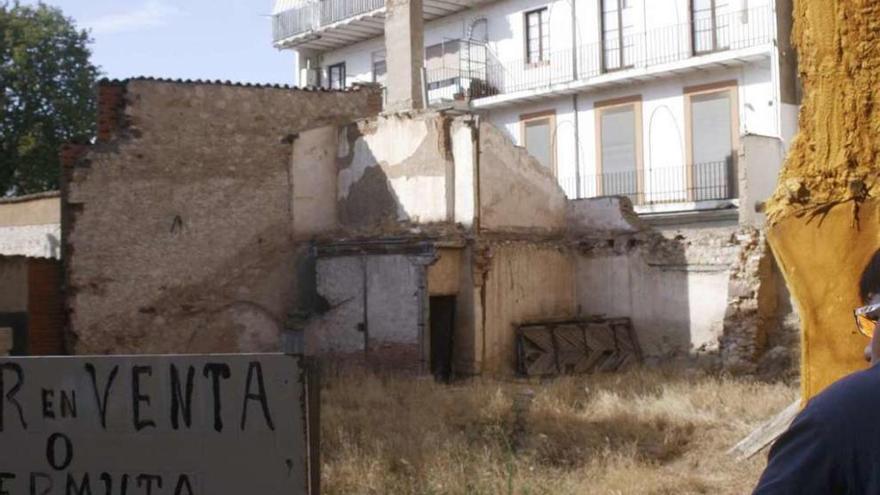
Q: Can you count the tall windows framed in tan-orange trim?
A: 3